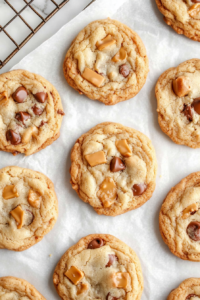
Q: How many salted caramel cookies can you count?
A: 10